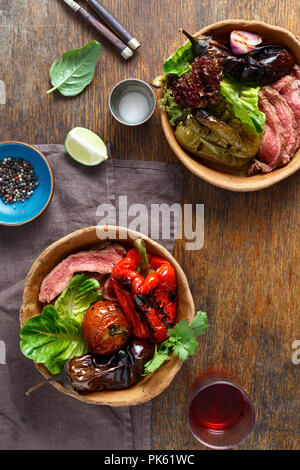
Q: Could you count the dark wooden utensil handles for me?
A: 2